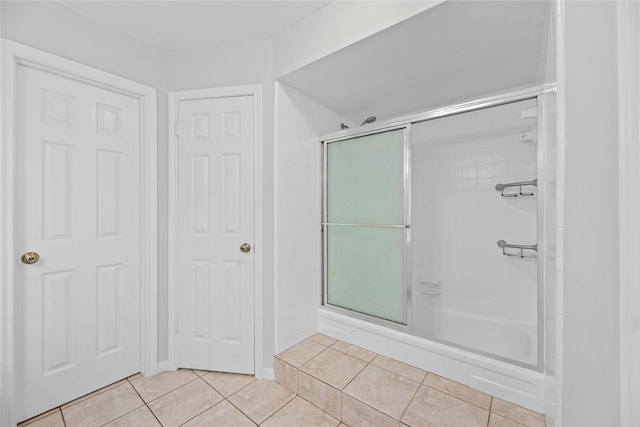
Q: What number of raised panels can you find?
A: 12